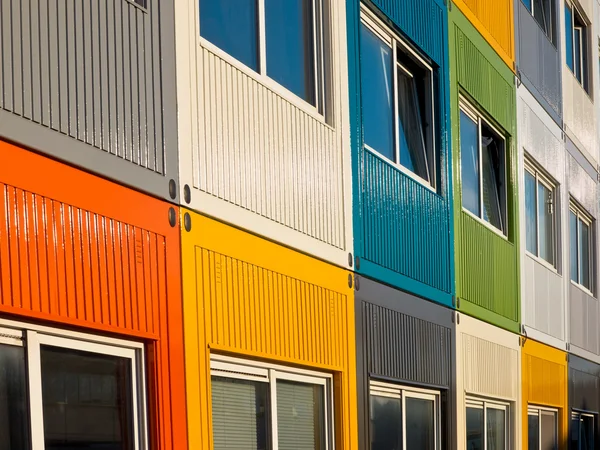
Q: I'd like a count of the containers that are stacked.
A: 15